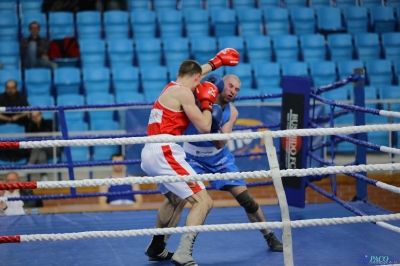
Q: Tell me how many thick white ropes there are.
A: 3